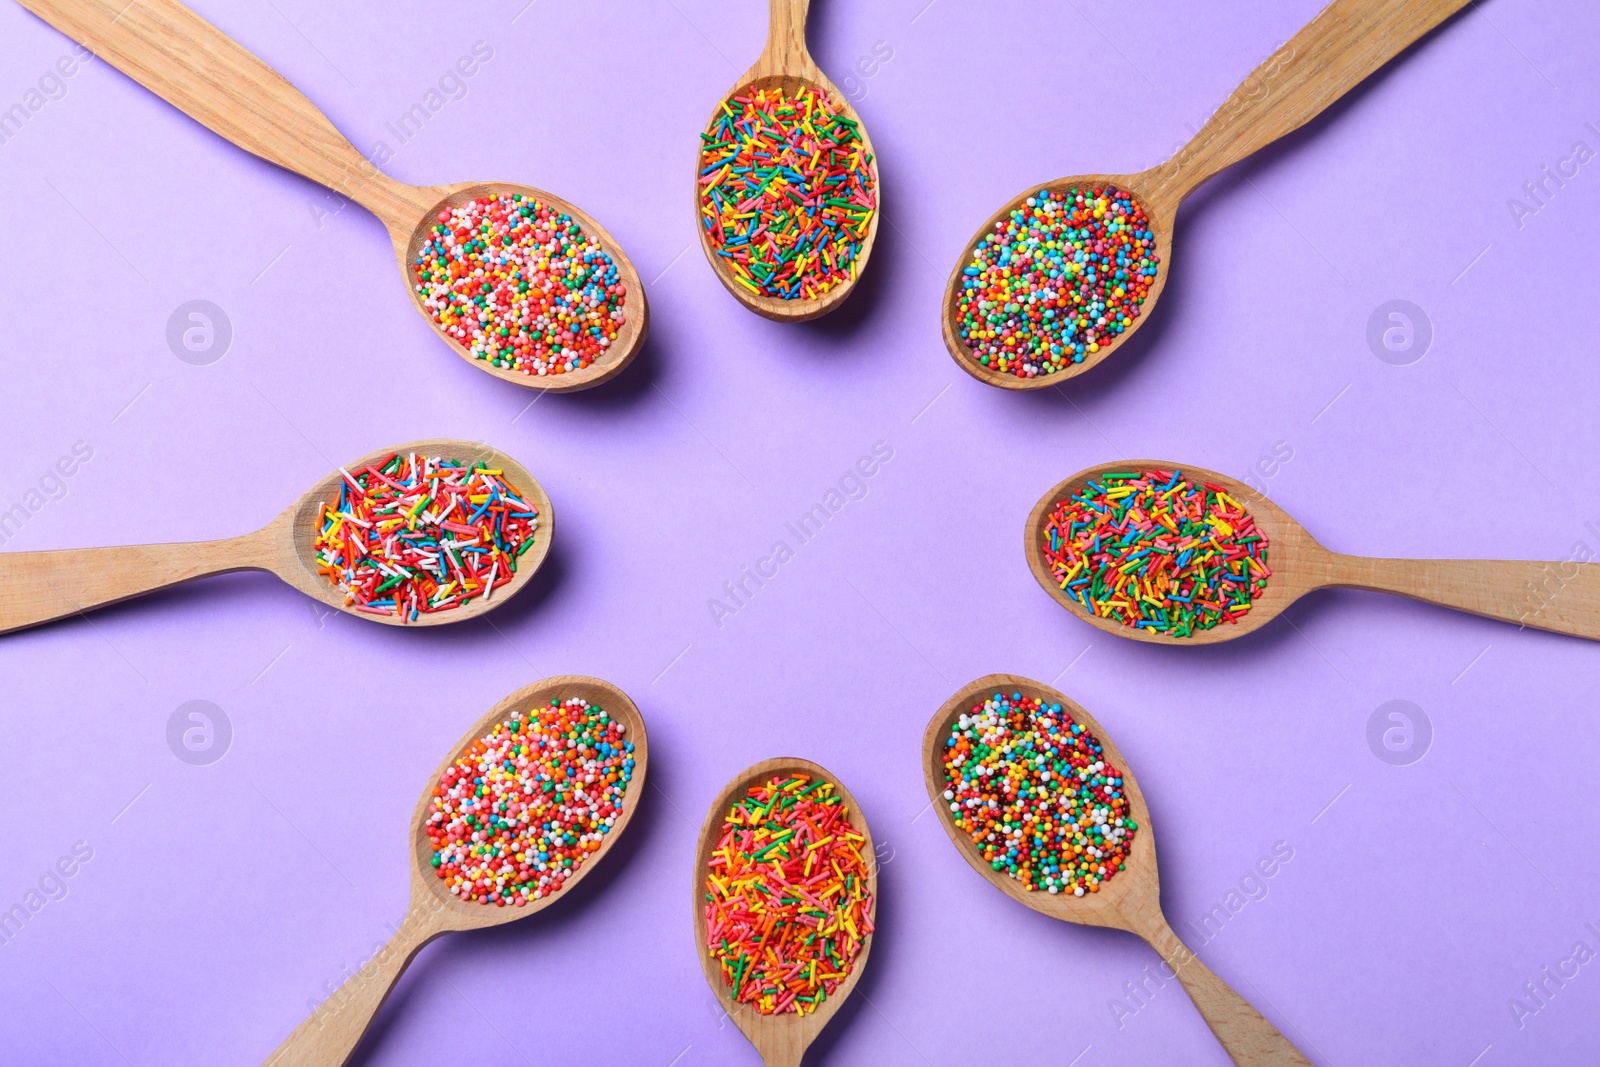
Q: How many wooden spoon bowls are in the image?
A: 8